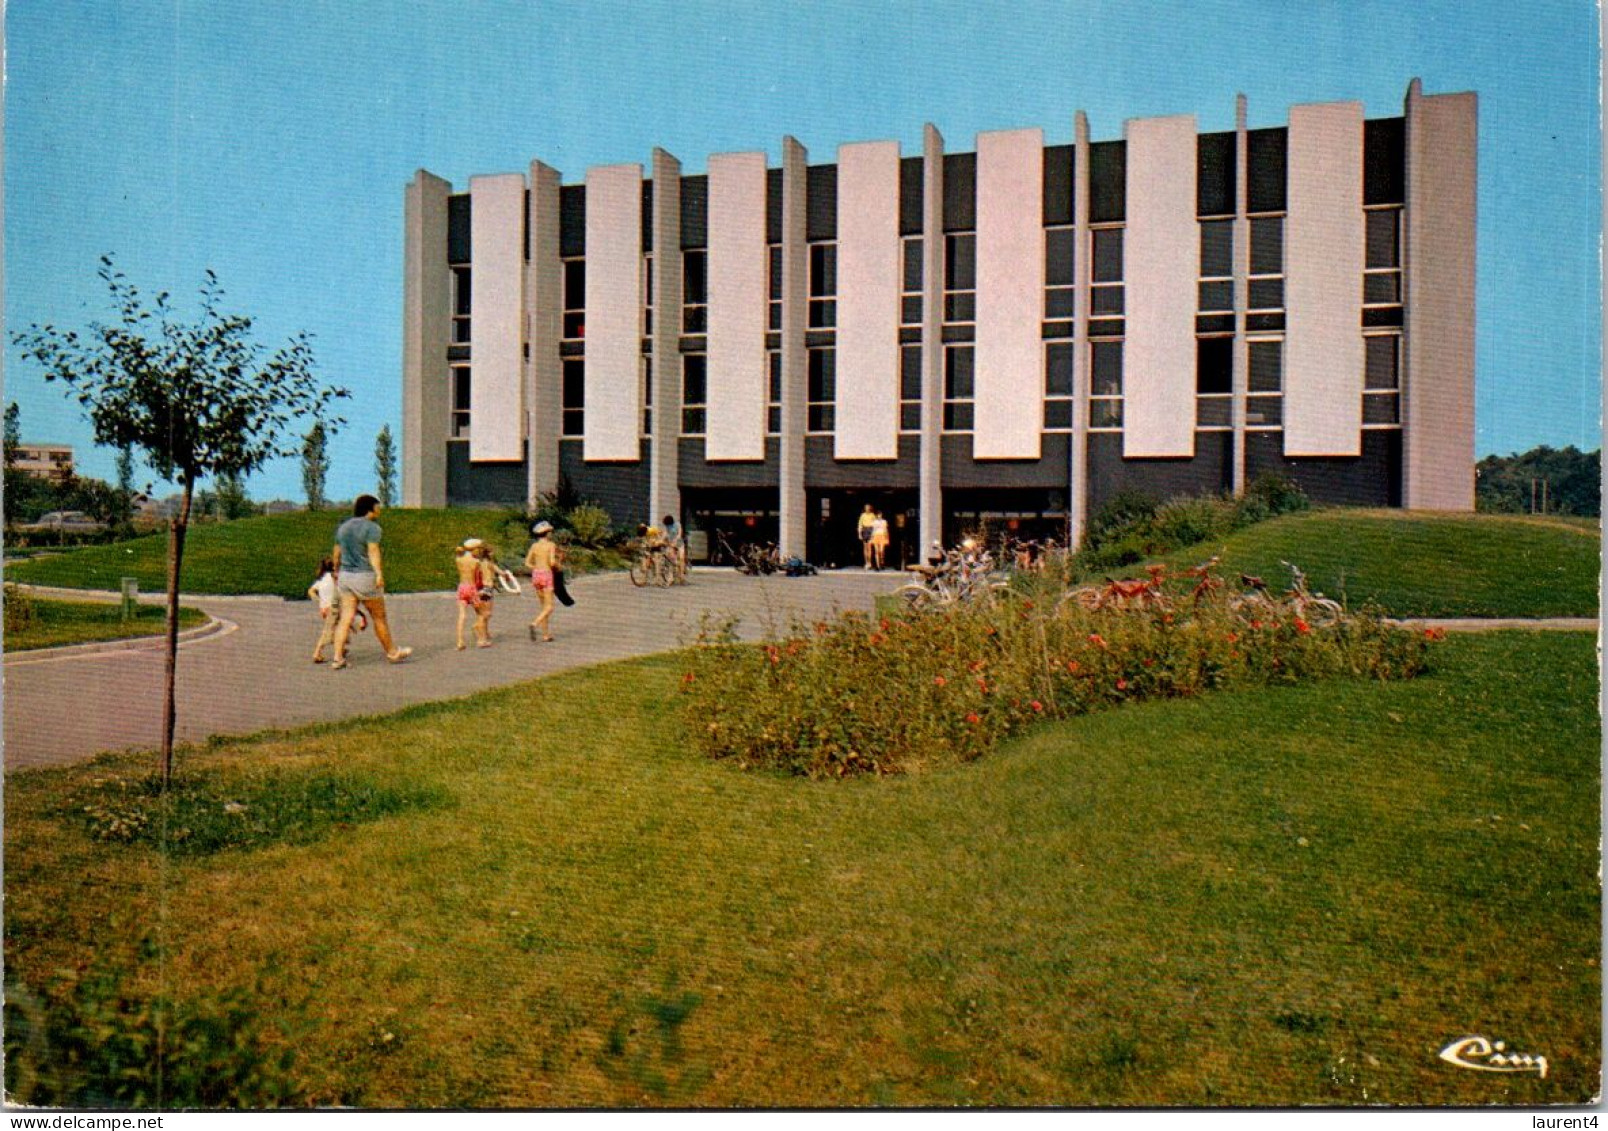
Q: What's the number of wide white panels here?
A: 7